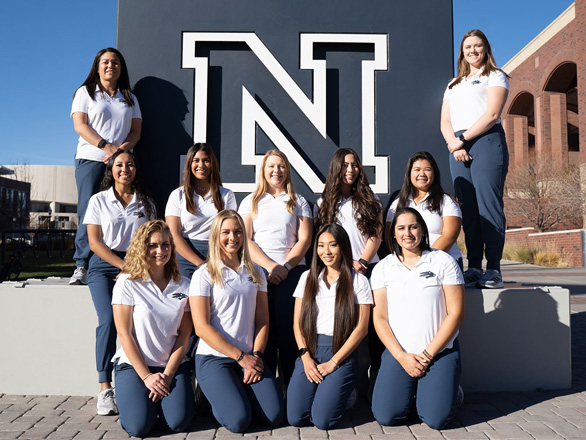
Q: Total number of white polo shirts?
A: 11